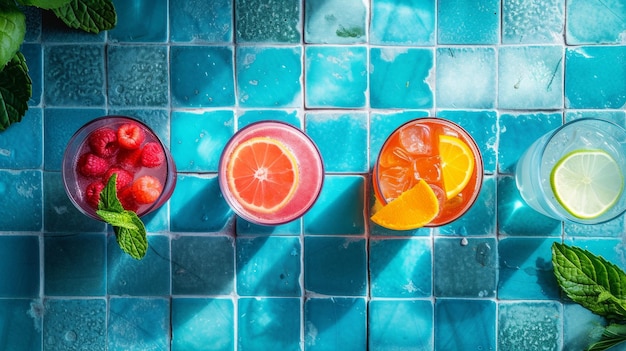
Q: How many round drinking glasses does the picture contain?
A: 4